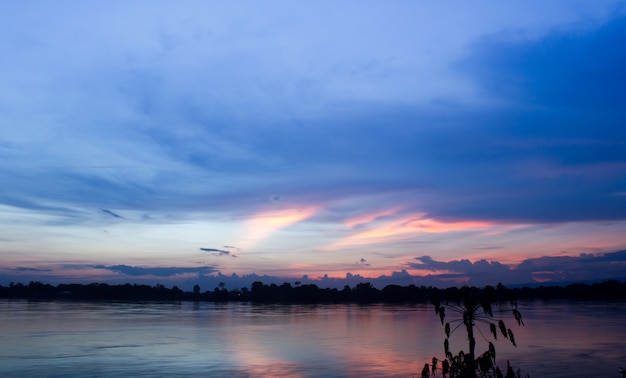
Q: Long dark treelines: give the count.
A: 1